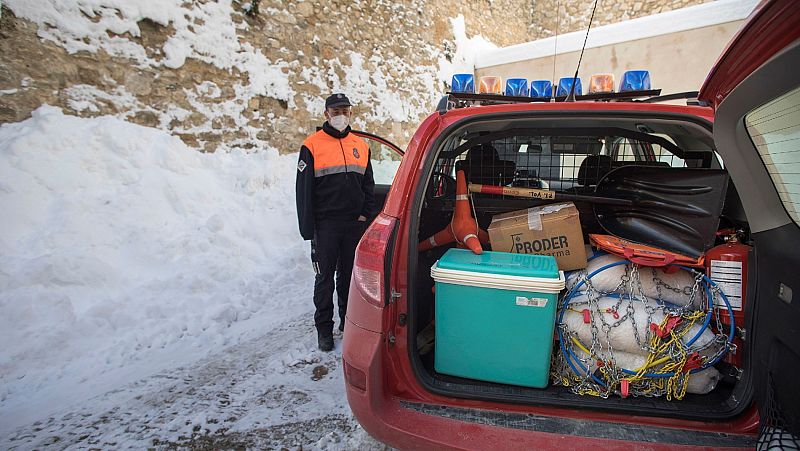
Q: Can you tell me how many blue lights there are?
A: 5